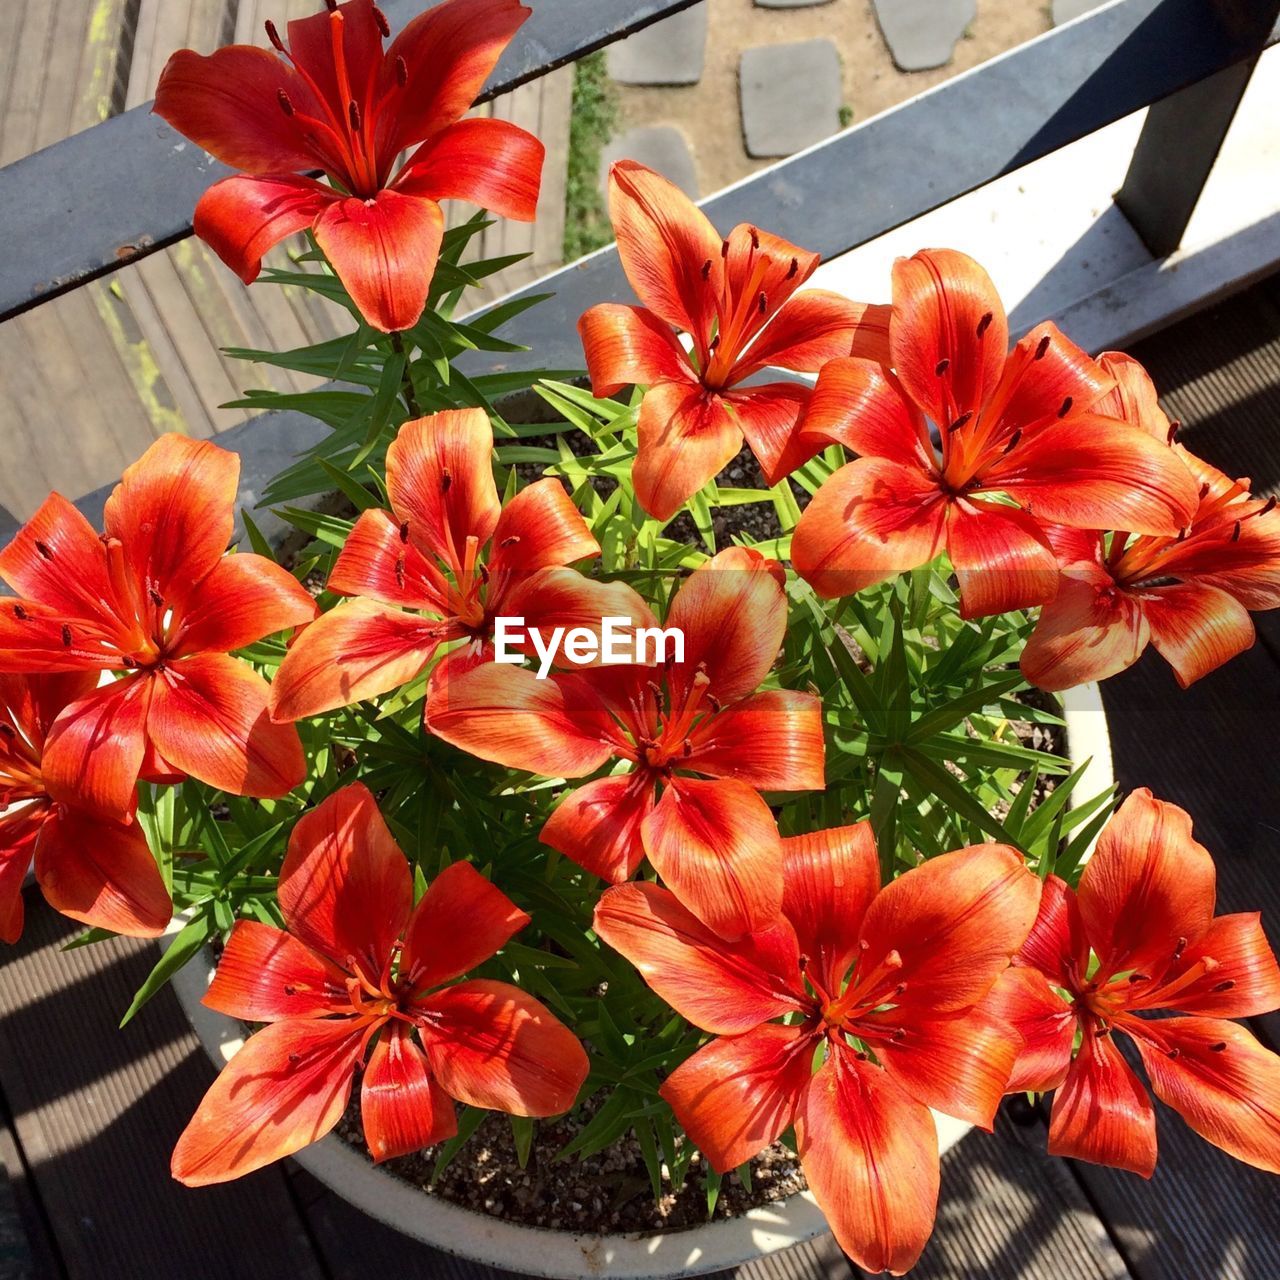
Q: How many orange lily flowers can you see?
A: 11